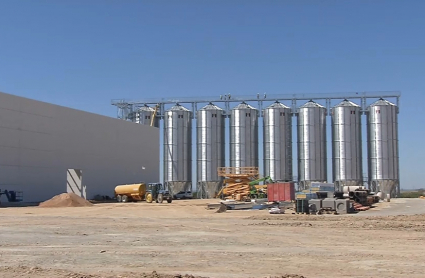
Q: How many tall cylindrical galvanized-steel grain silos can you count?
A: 8